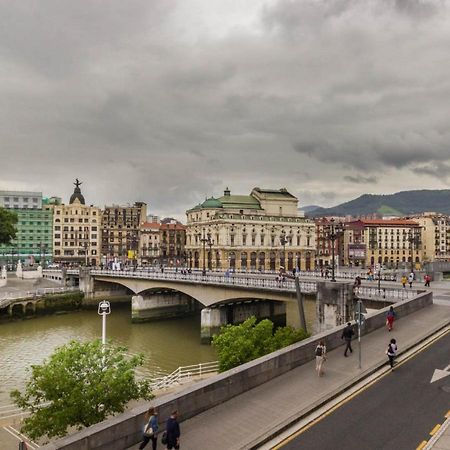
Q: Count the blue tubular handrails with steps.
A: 0